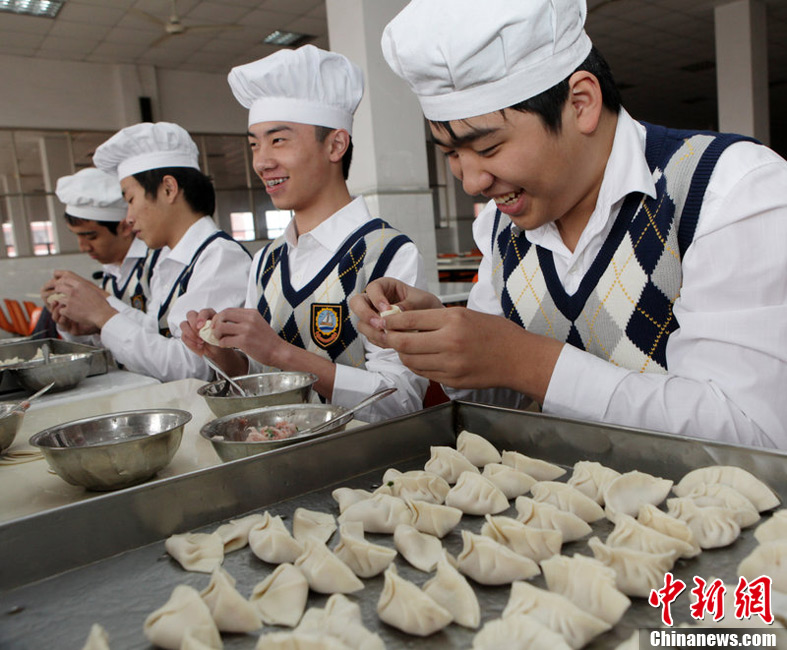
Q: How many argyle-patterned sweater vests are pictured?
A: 4